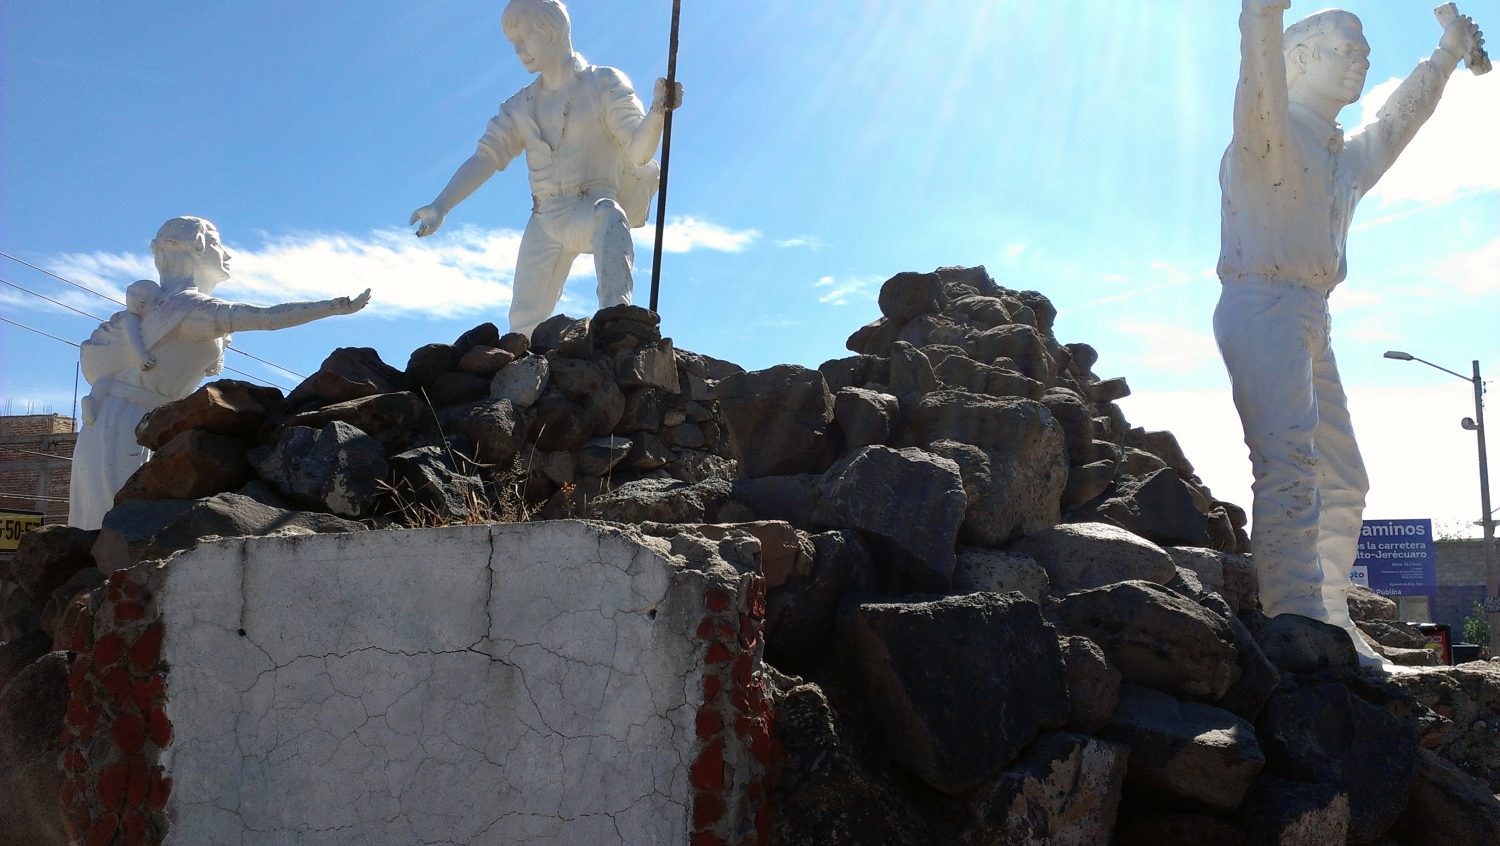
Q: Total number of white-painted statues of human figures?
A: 3